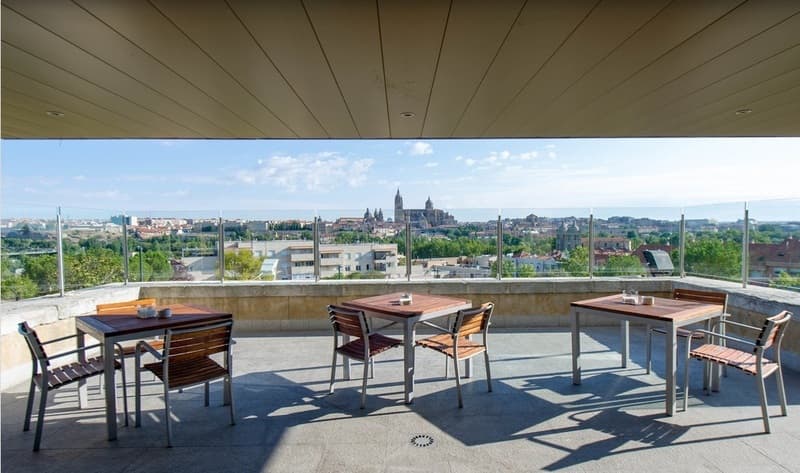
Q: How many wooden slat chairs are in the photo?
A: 7